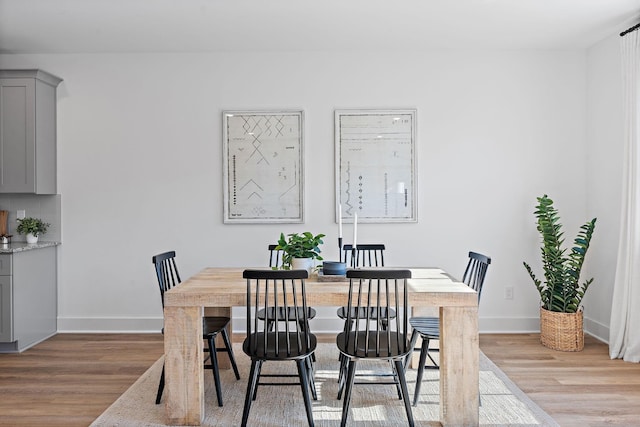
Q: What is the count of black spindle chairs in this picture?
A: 6